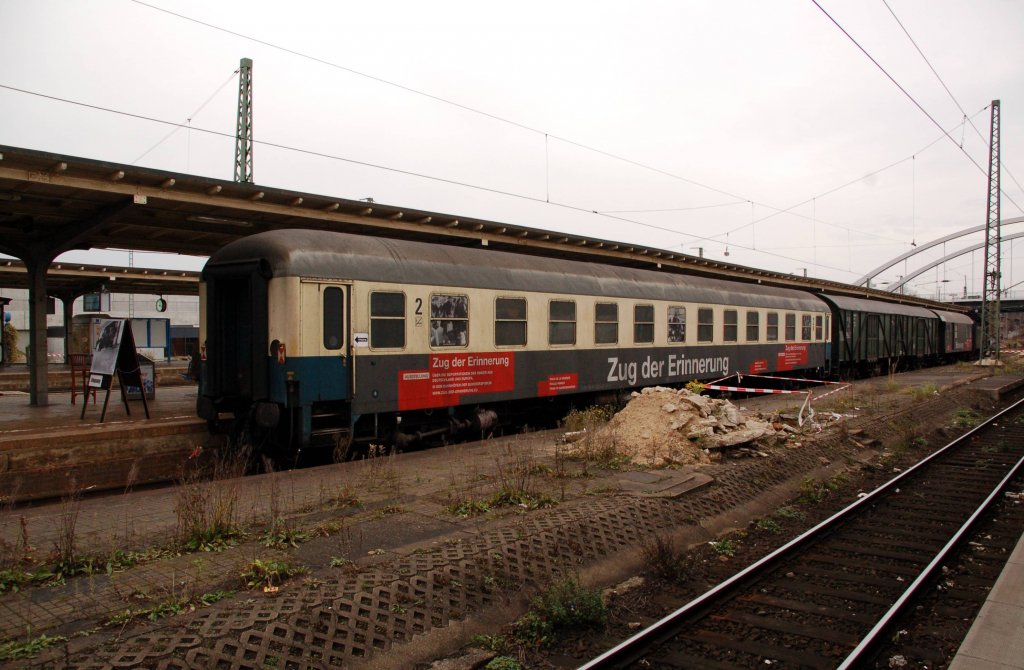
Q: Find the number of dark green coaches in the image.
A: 2